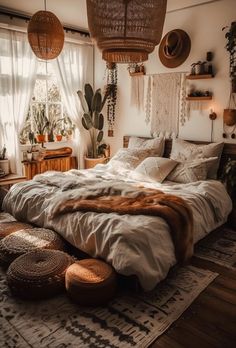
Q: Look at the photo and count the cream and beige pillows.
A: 5